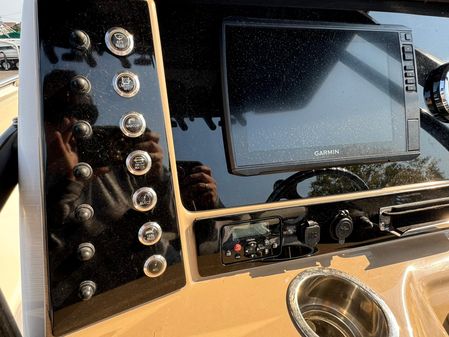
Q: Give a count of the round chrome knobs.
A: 7